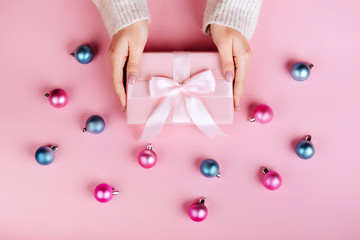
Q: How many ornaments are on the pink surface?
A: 12